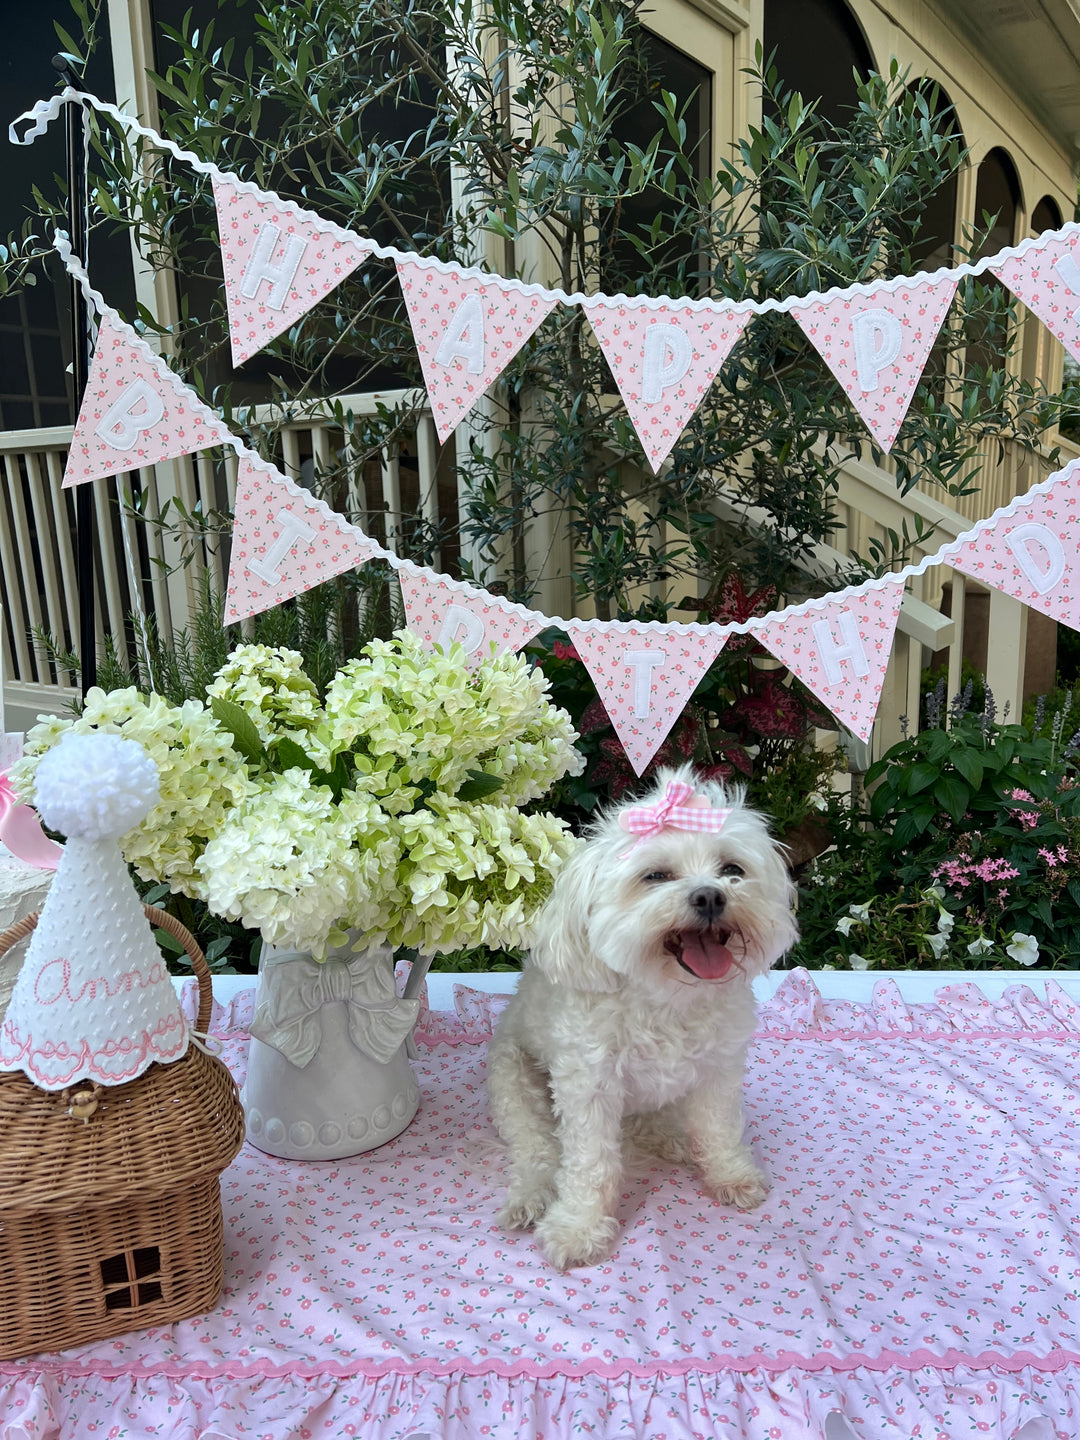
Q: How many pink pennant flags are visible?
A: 11